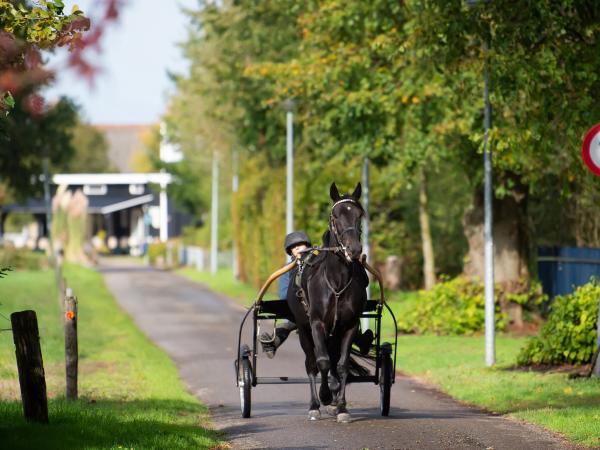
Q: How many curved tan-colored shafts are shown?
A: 2